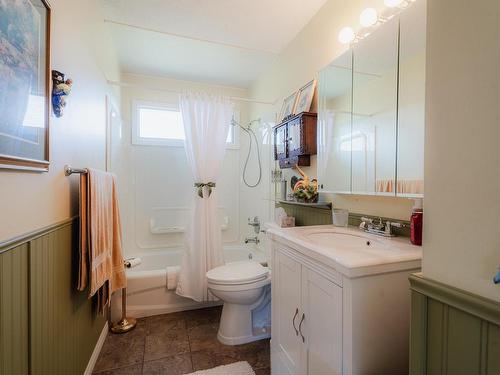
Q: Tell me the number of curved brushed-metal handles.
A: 2